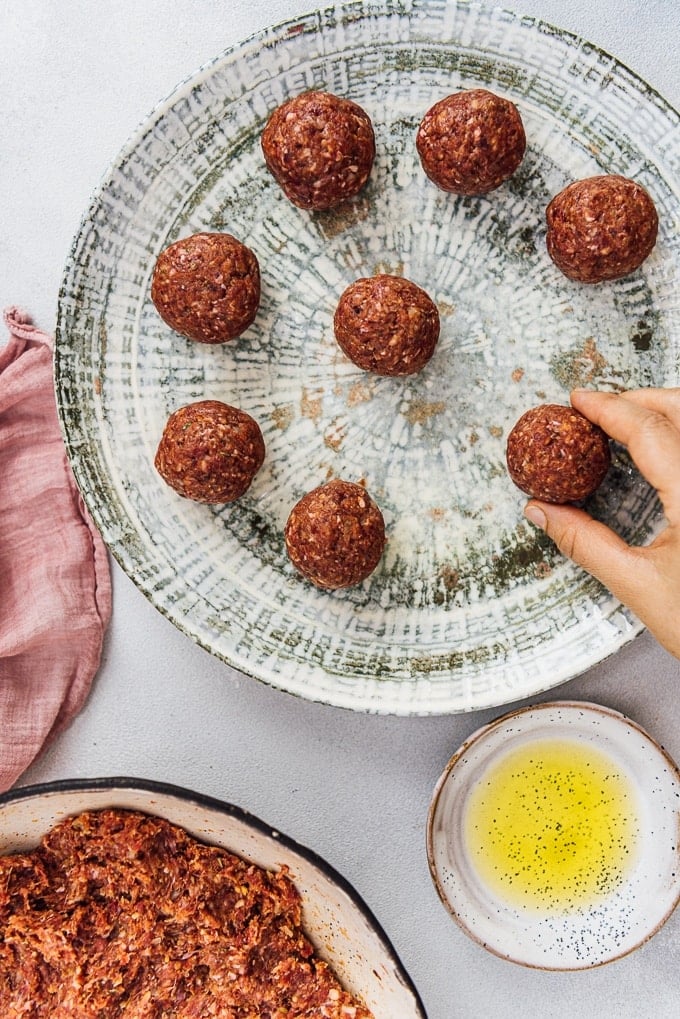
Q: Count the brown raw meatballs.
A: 8